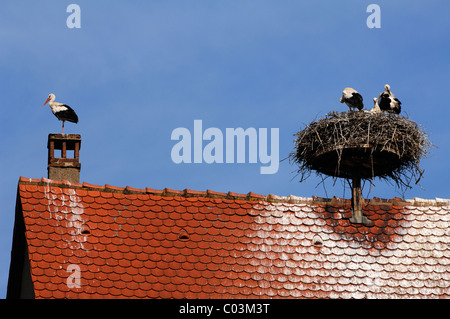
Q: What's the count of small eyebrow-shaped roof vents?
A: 3